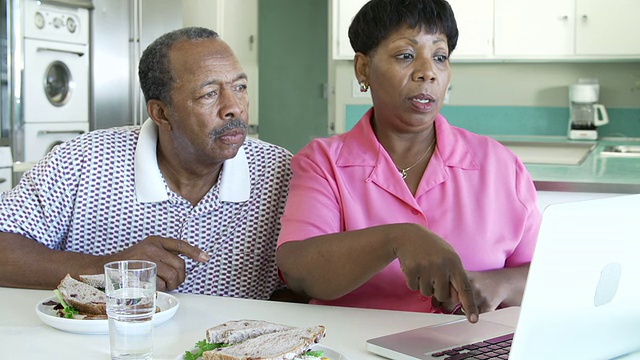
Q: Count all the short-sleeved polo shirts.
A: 1